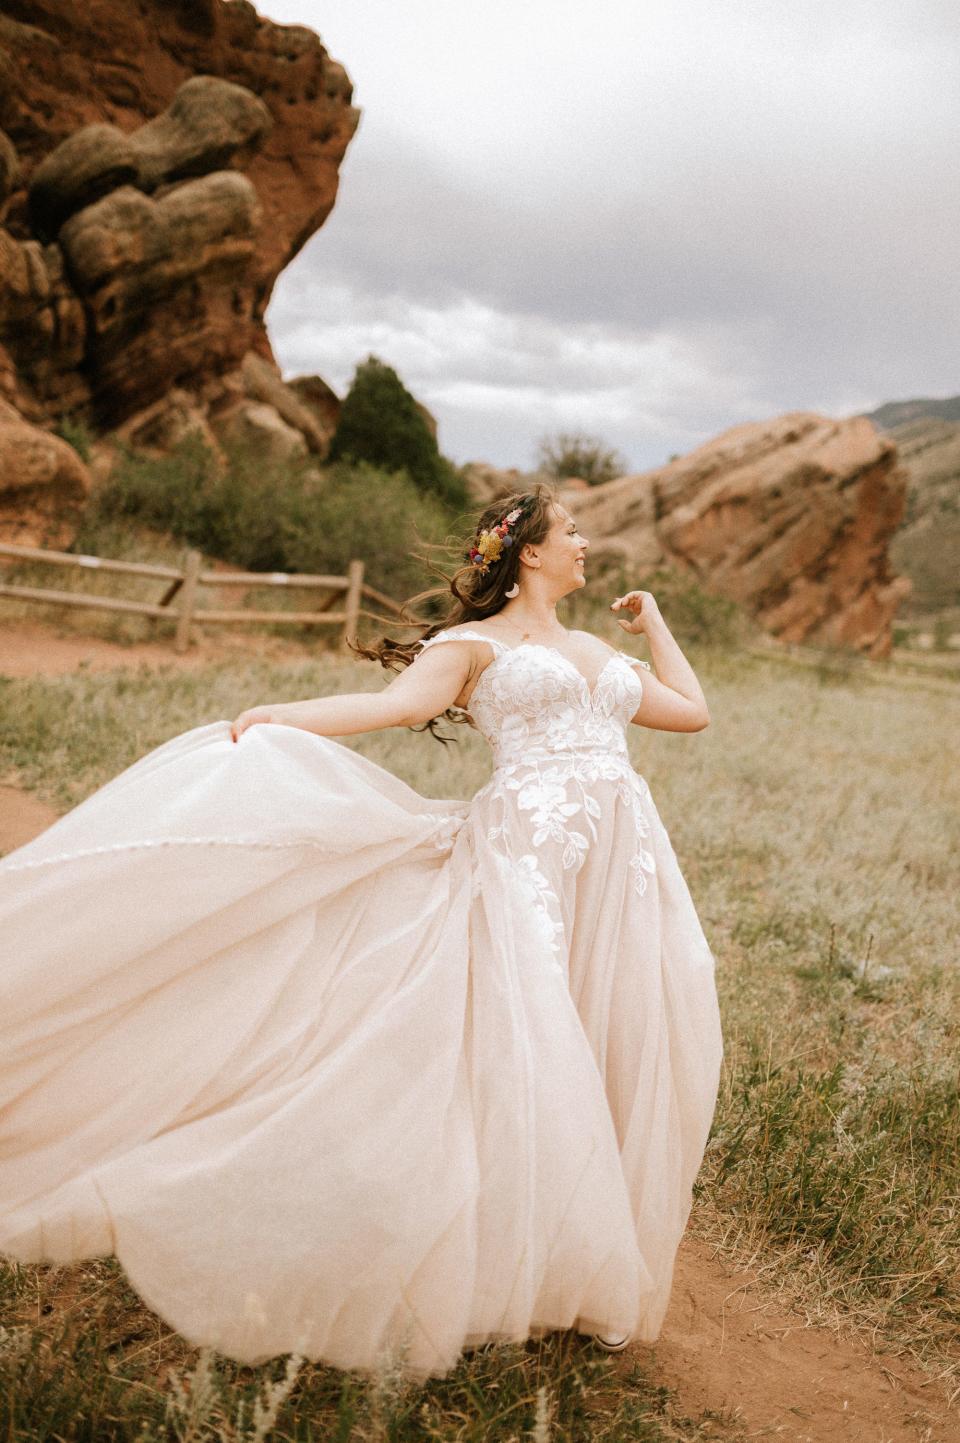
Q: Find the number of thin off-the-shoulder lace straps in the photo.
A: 2